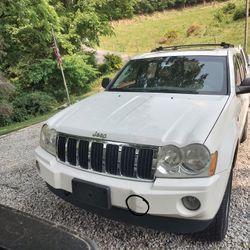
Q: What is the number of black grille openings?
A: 7